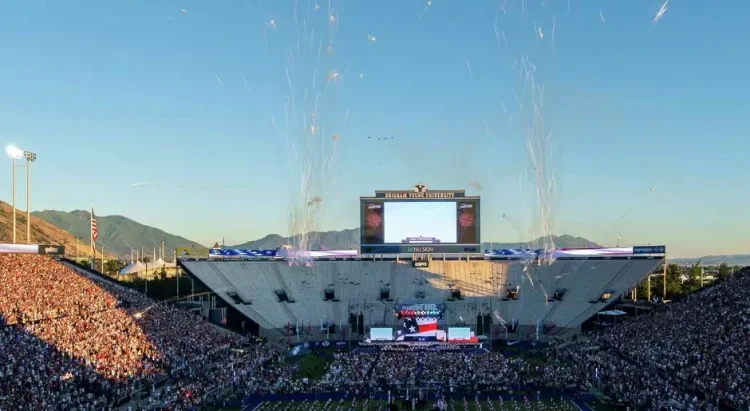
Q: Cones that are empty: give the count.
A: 0